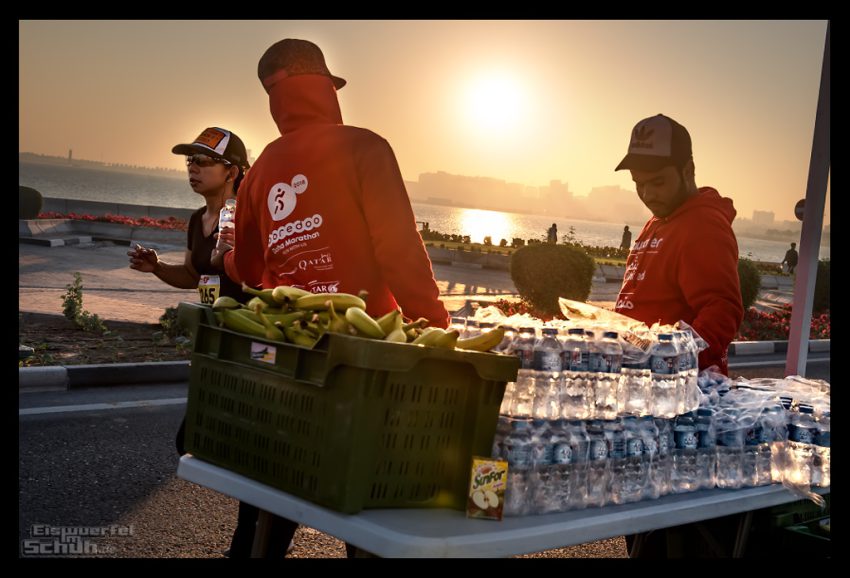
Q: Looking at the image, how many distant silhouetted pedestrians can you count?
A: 3